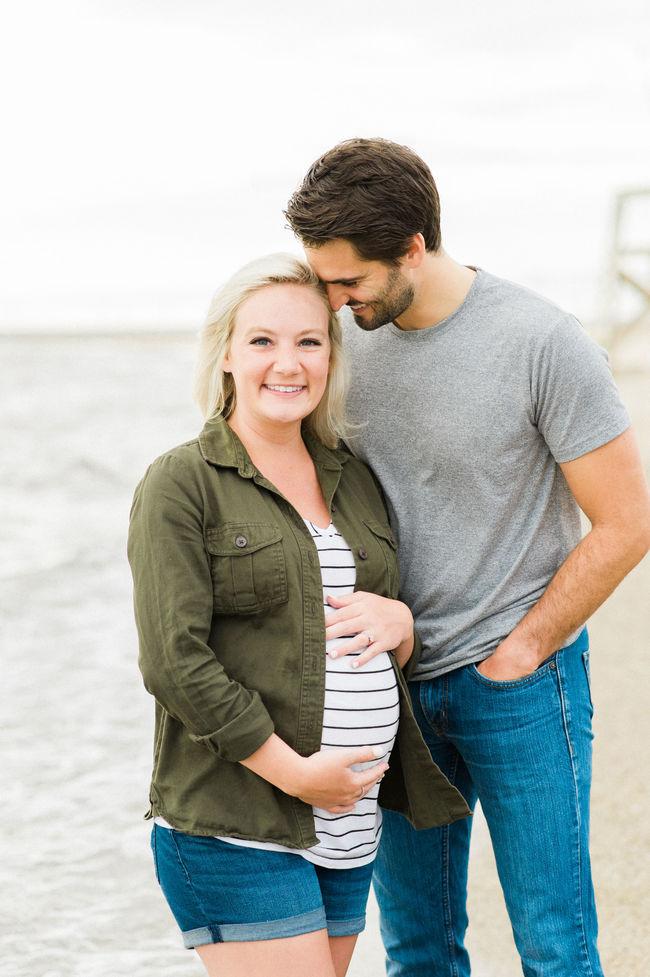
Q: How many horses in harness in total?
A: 0